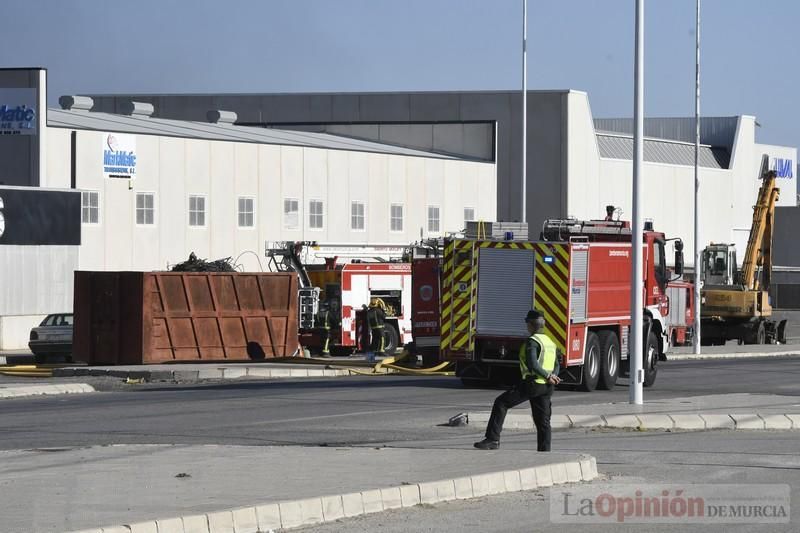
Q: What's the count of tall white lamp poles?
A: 3